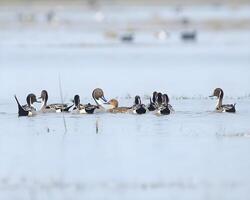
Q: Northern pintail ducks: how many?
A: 10